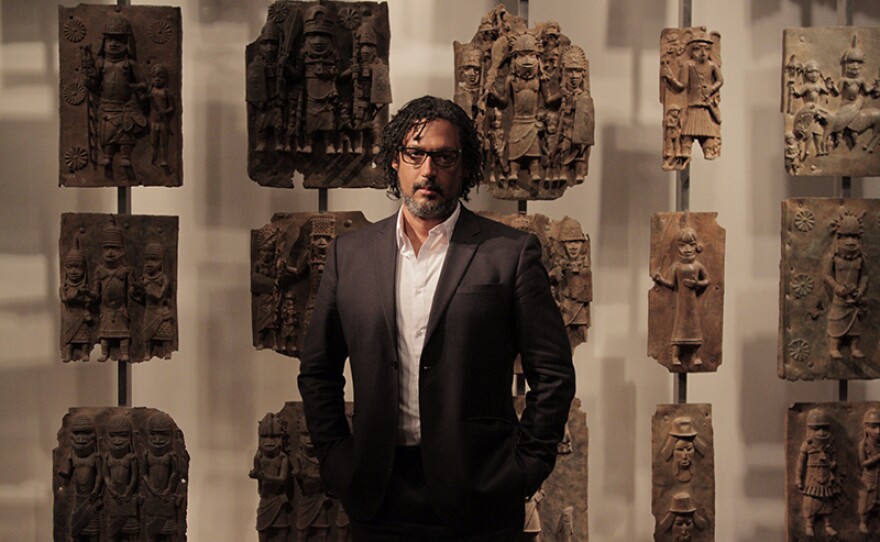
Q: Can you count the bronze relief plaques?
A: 15